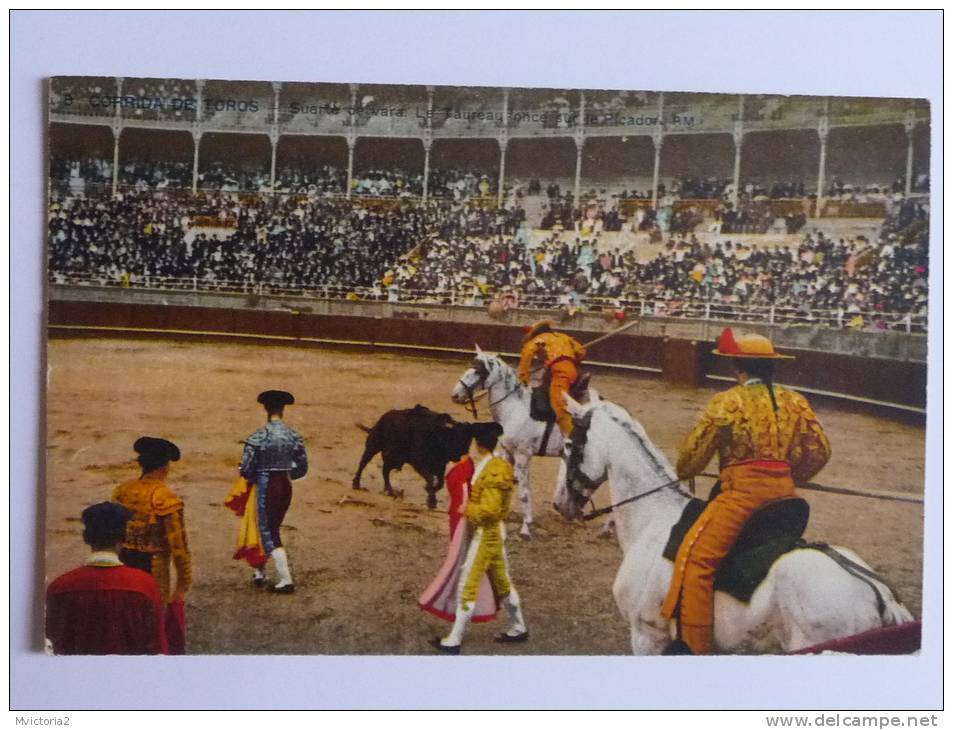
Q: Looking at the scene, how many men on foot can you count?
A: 4